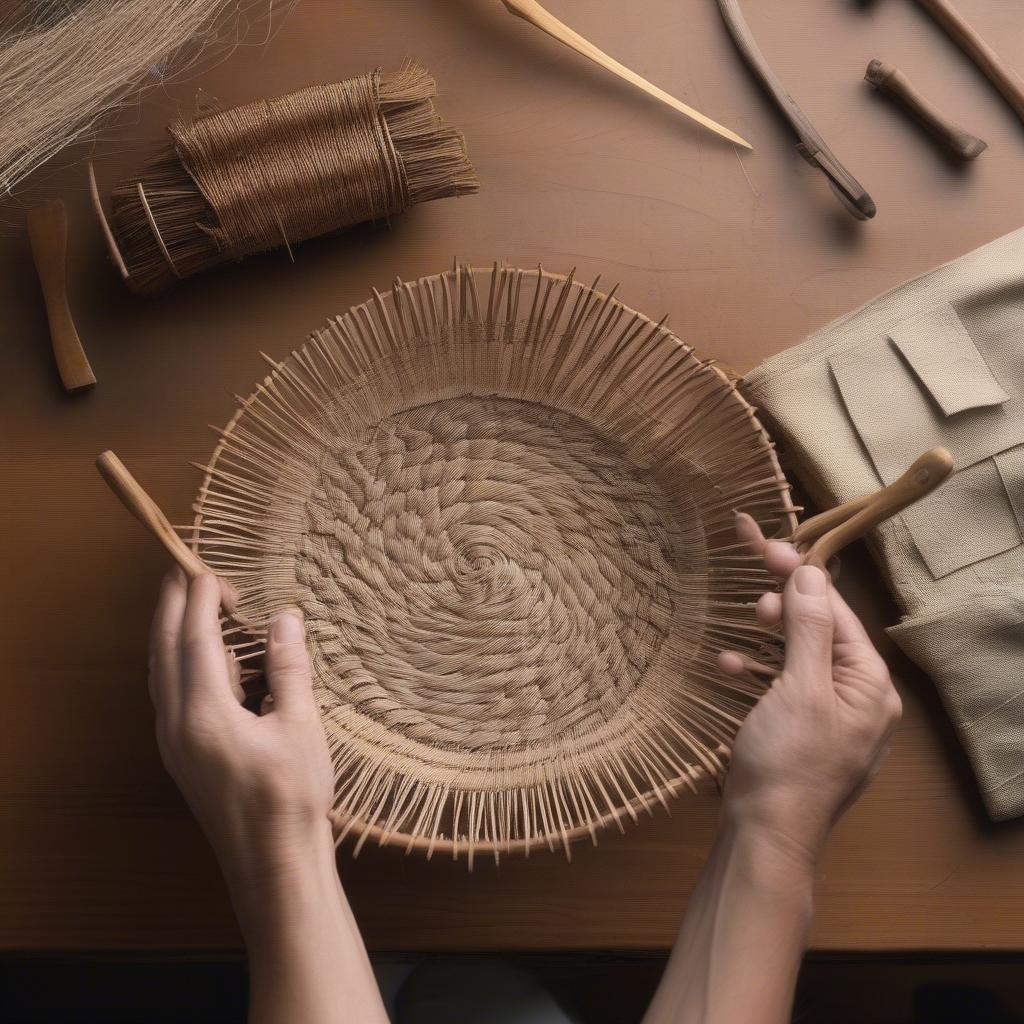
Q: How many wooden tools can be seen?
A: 7